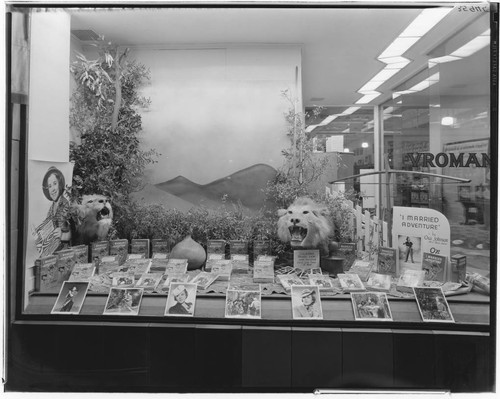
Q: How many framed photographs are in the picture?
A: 7